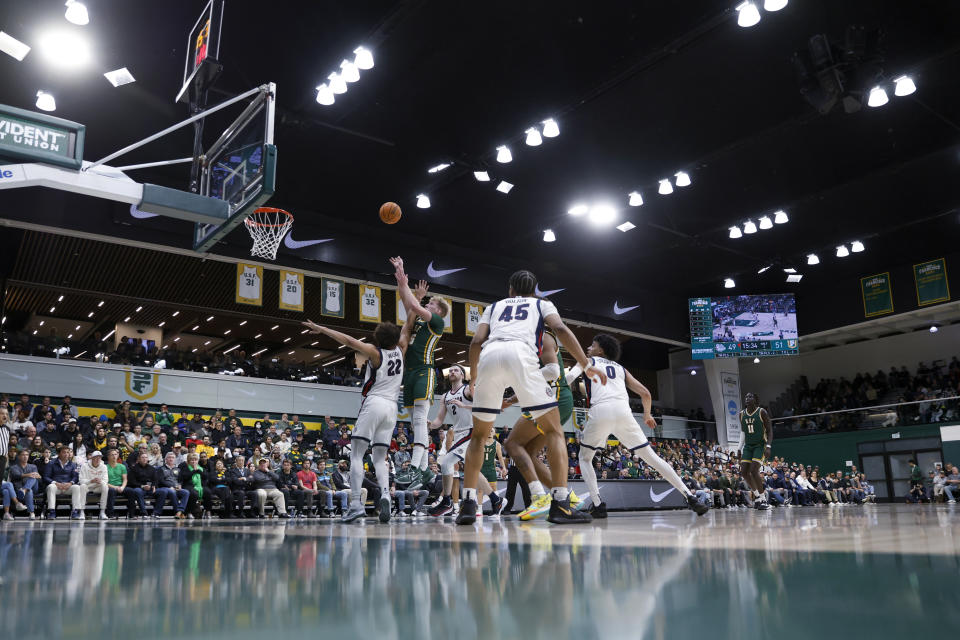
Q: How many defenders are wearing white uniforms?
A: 4